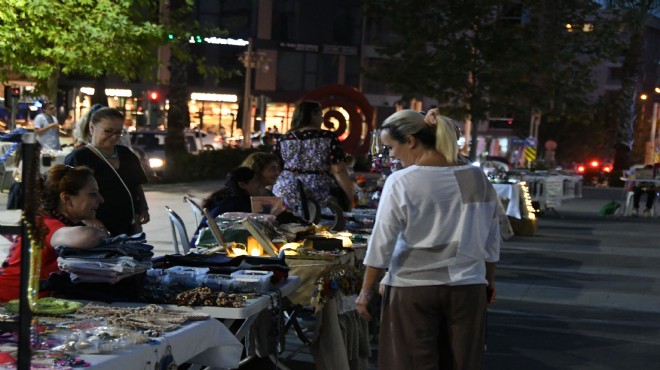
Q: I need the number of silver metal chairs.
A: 2